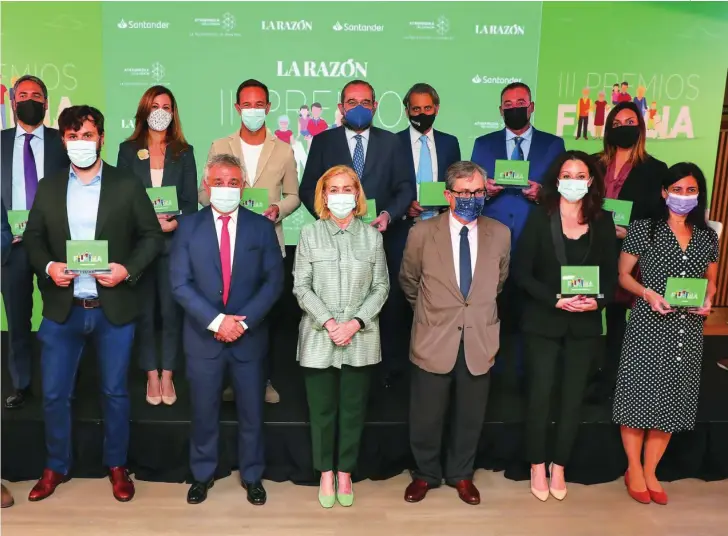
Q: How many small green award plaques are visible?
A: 10